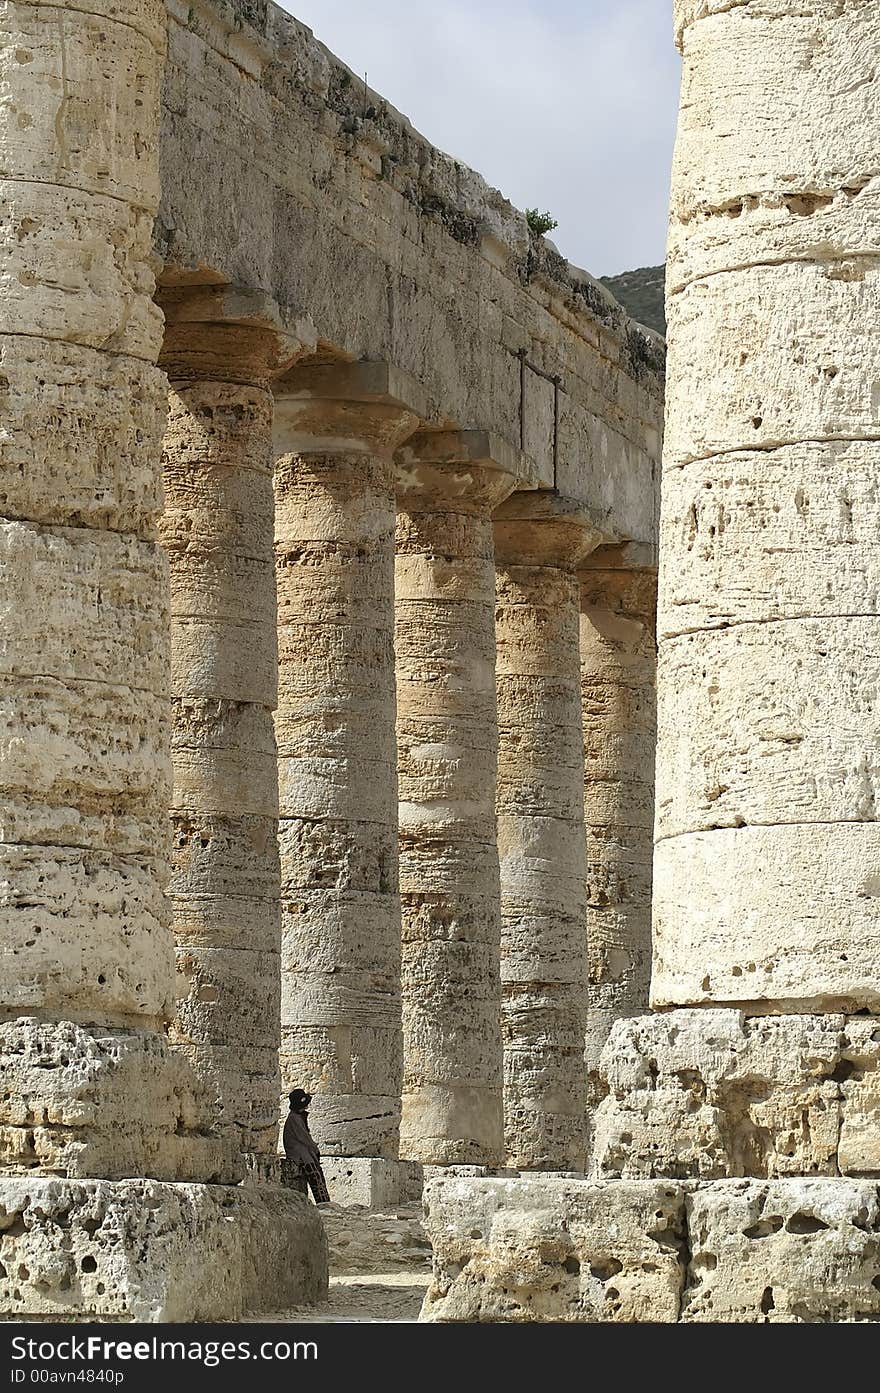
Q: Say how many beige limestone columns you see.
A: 7